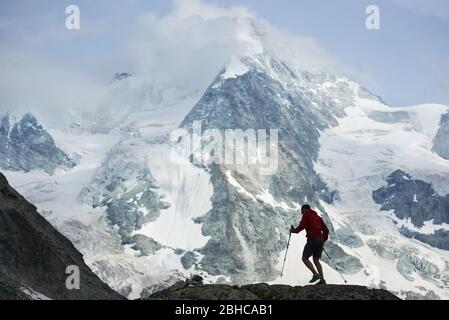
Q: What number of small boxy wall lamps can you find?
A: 0